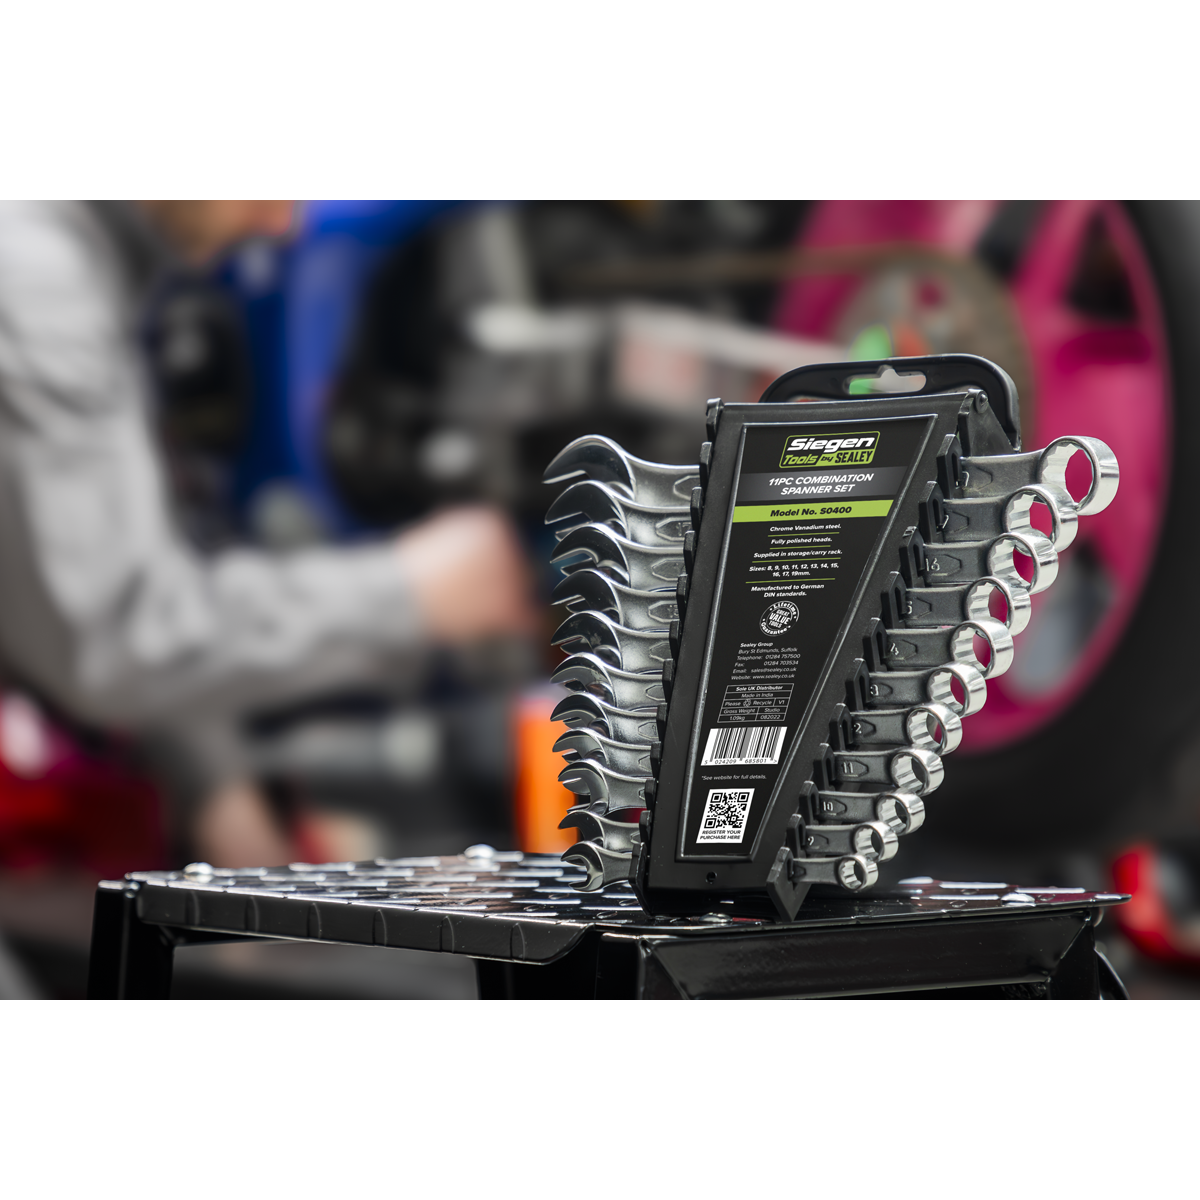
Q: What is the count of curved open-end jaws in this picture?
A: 11